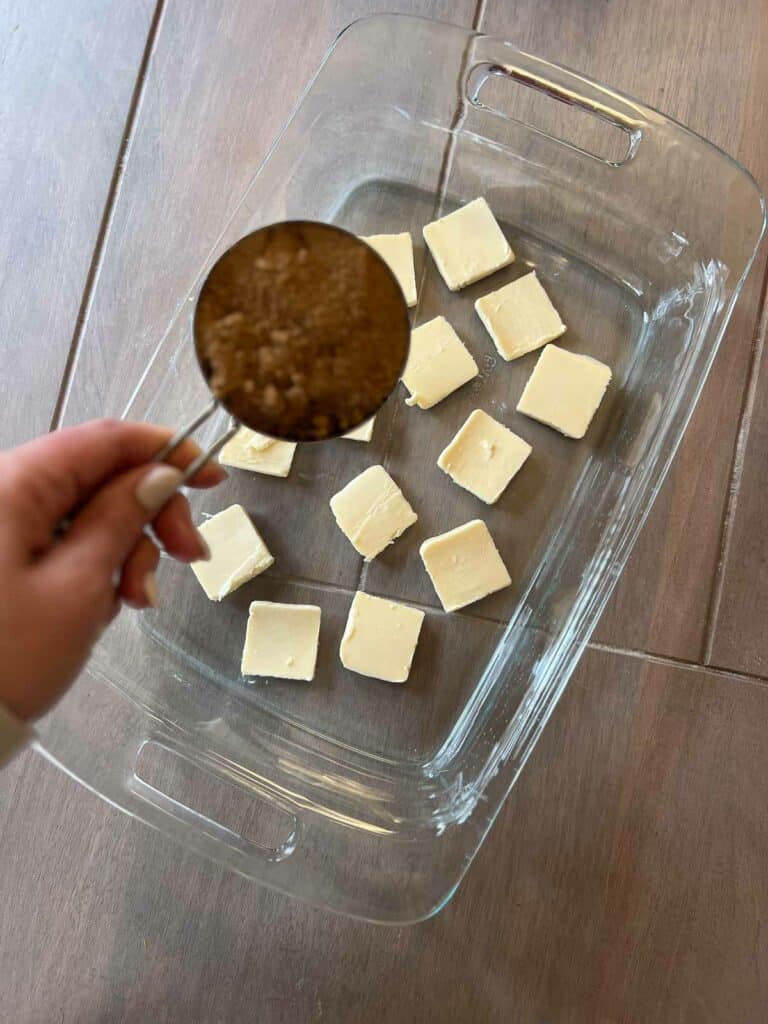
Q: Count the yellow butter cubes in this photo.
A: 13